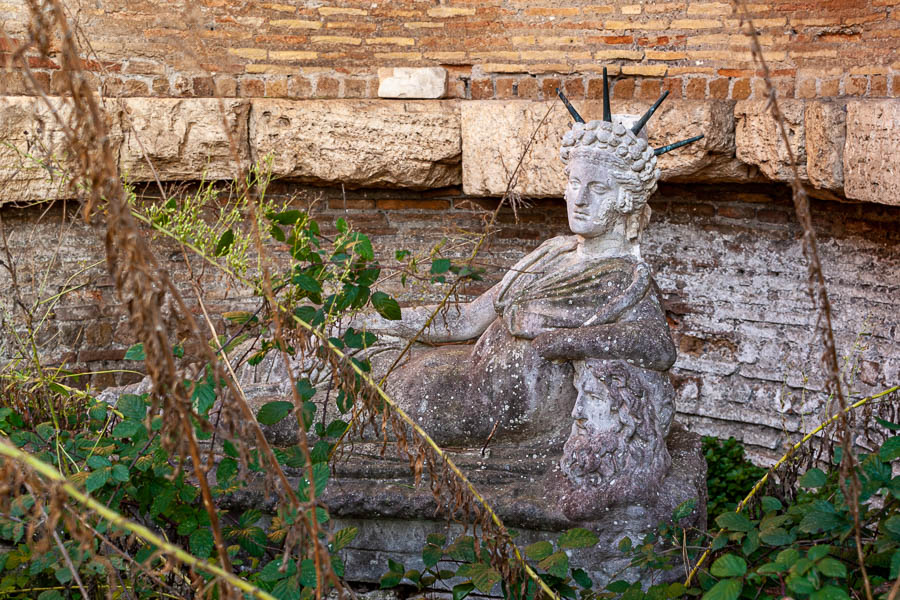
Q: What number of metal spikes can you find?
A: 4